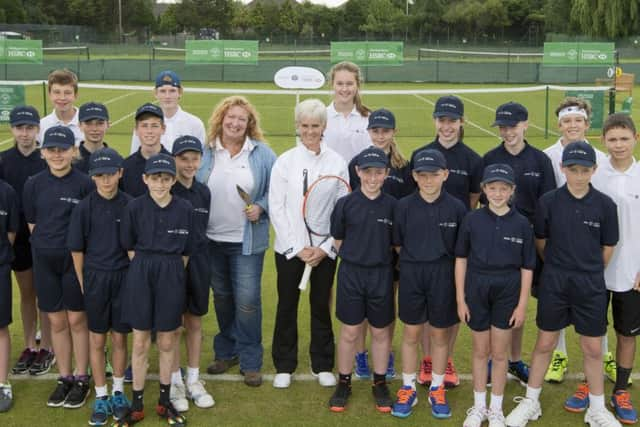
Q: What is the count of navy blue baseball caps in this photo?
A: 14